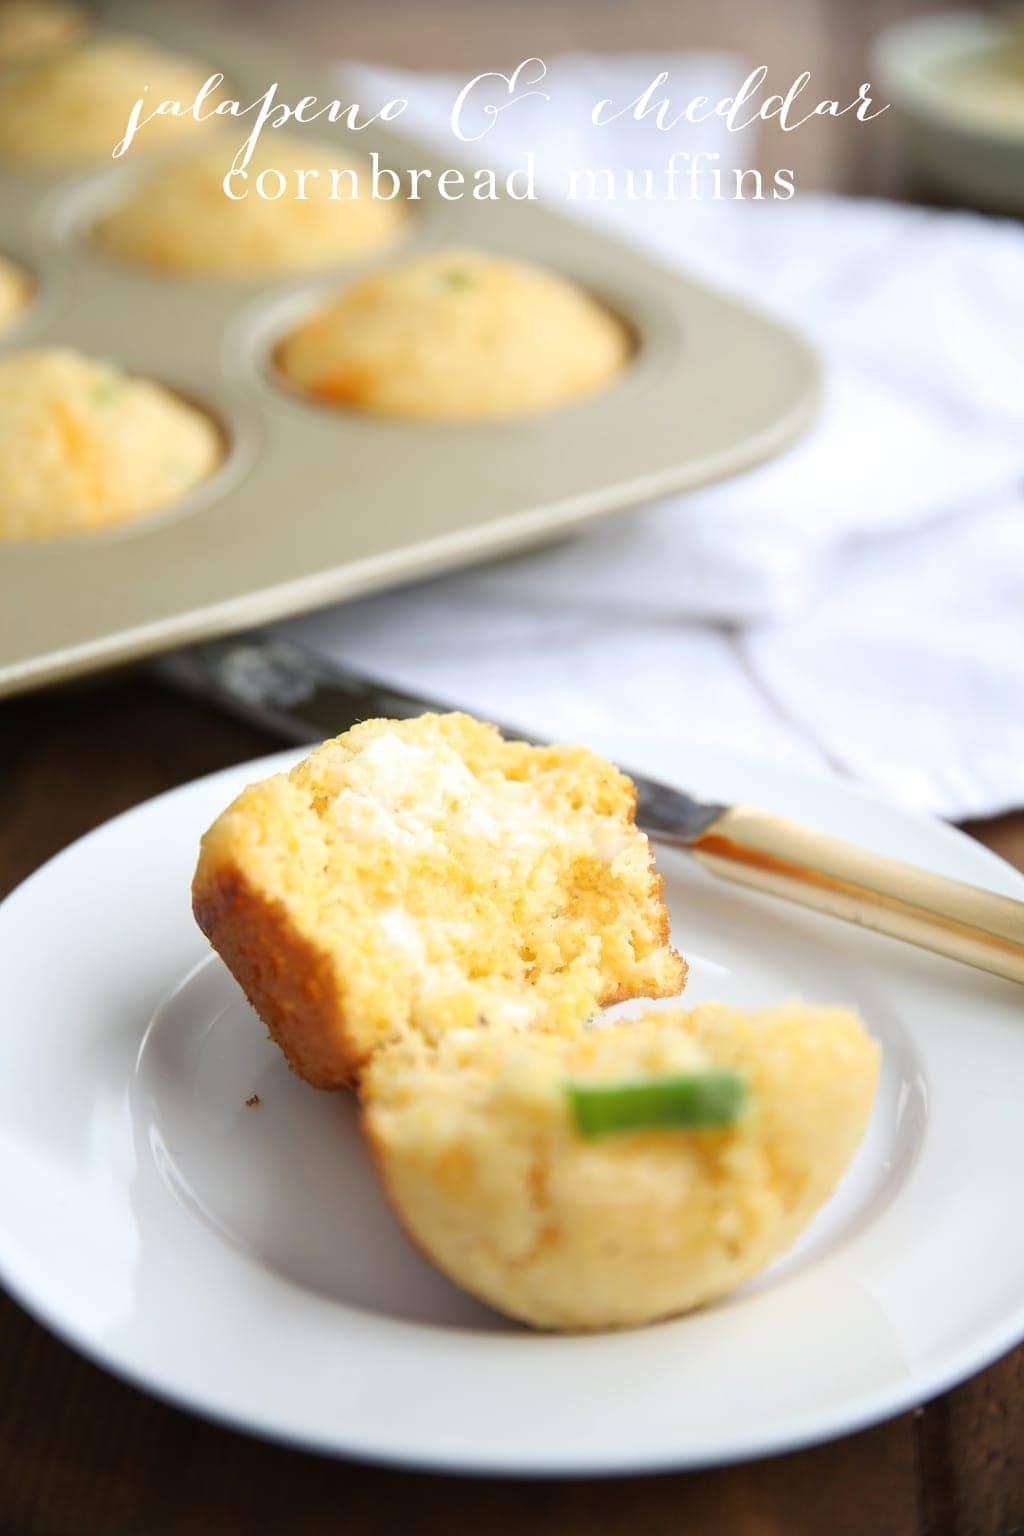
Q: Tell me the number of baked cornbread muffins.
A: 7